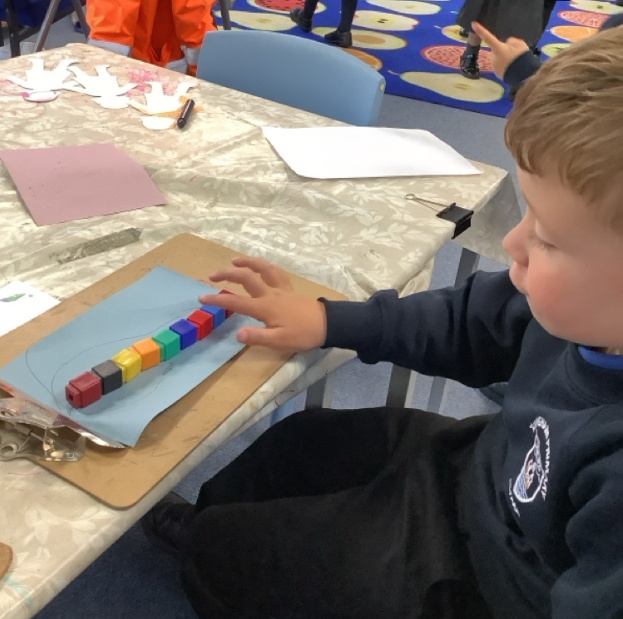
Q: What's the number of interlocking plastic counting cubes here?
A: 9